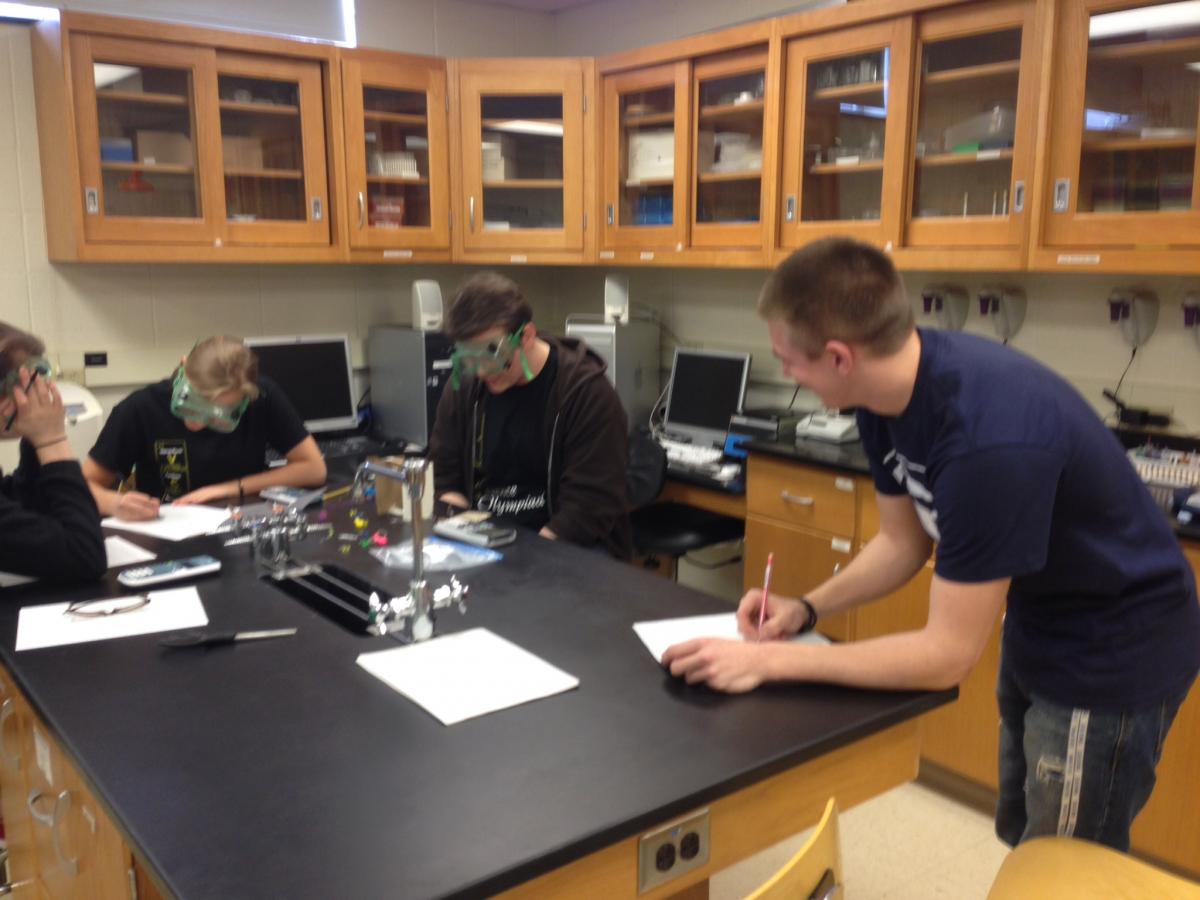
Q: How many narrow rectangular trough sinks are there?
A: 1